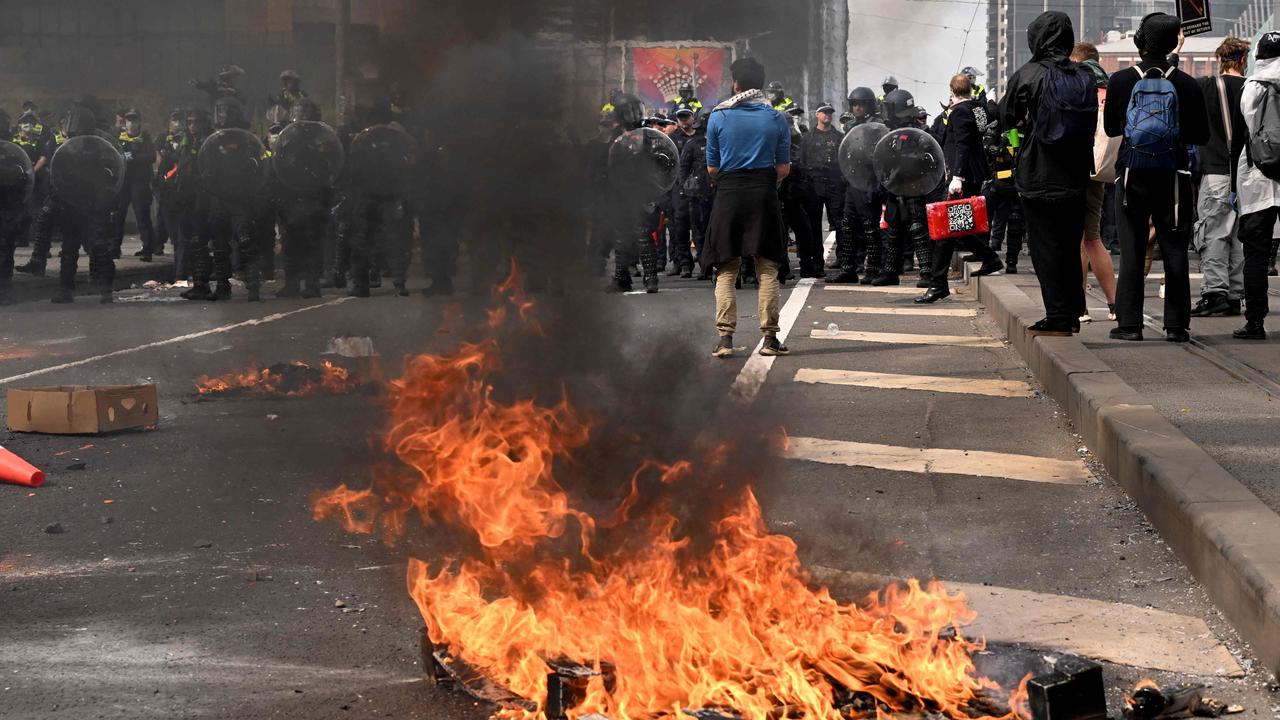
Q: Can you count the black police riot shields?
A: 8